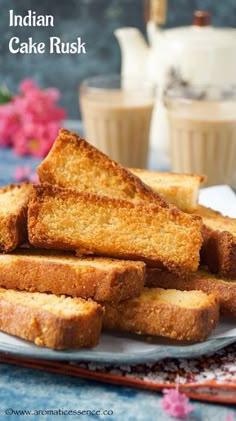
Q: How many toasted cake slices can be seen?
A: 9